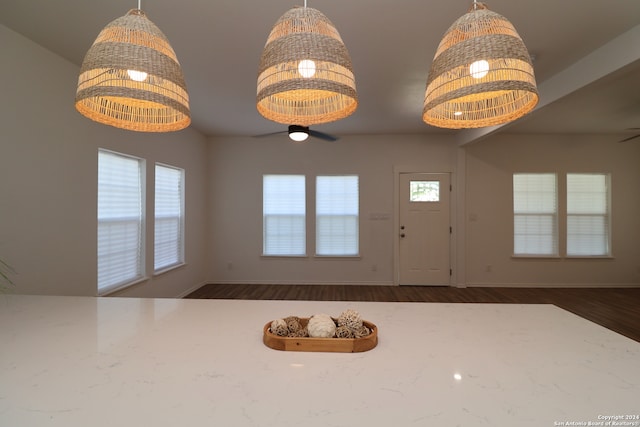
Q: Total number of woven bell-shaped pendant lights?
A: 3